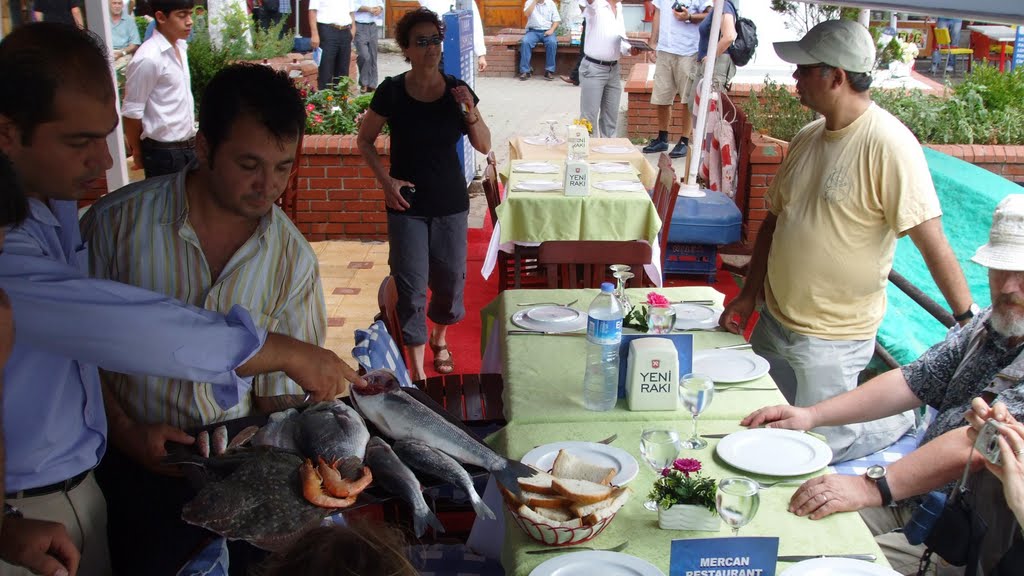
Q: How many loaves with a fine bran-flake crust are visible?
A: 0